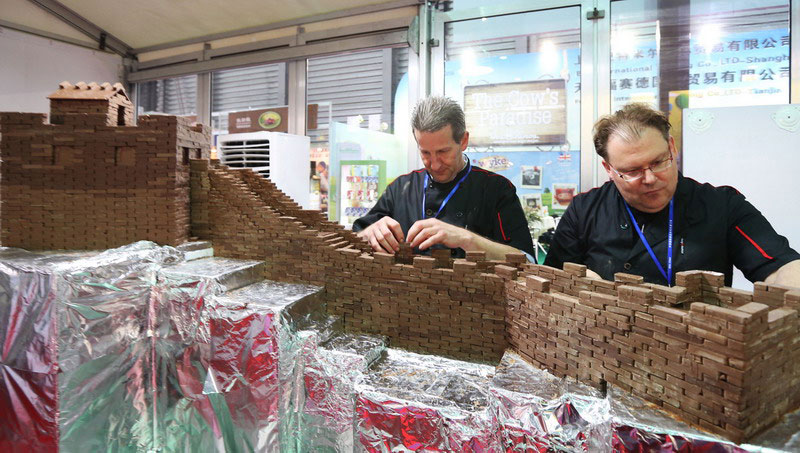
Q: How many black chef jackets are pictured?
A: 2